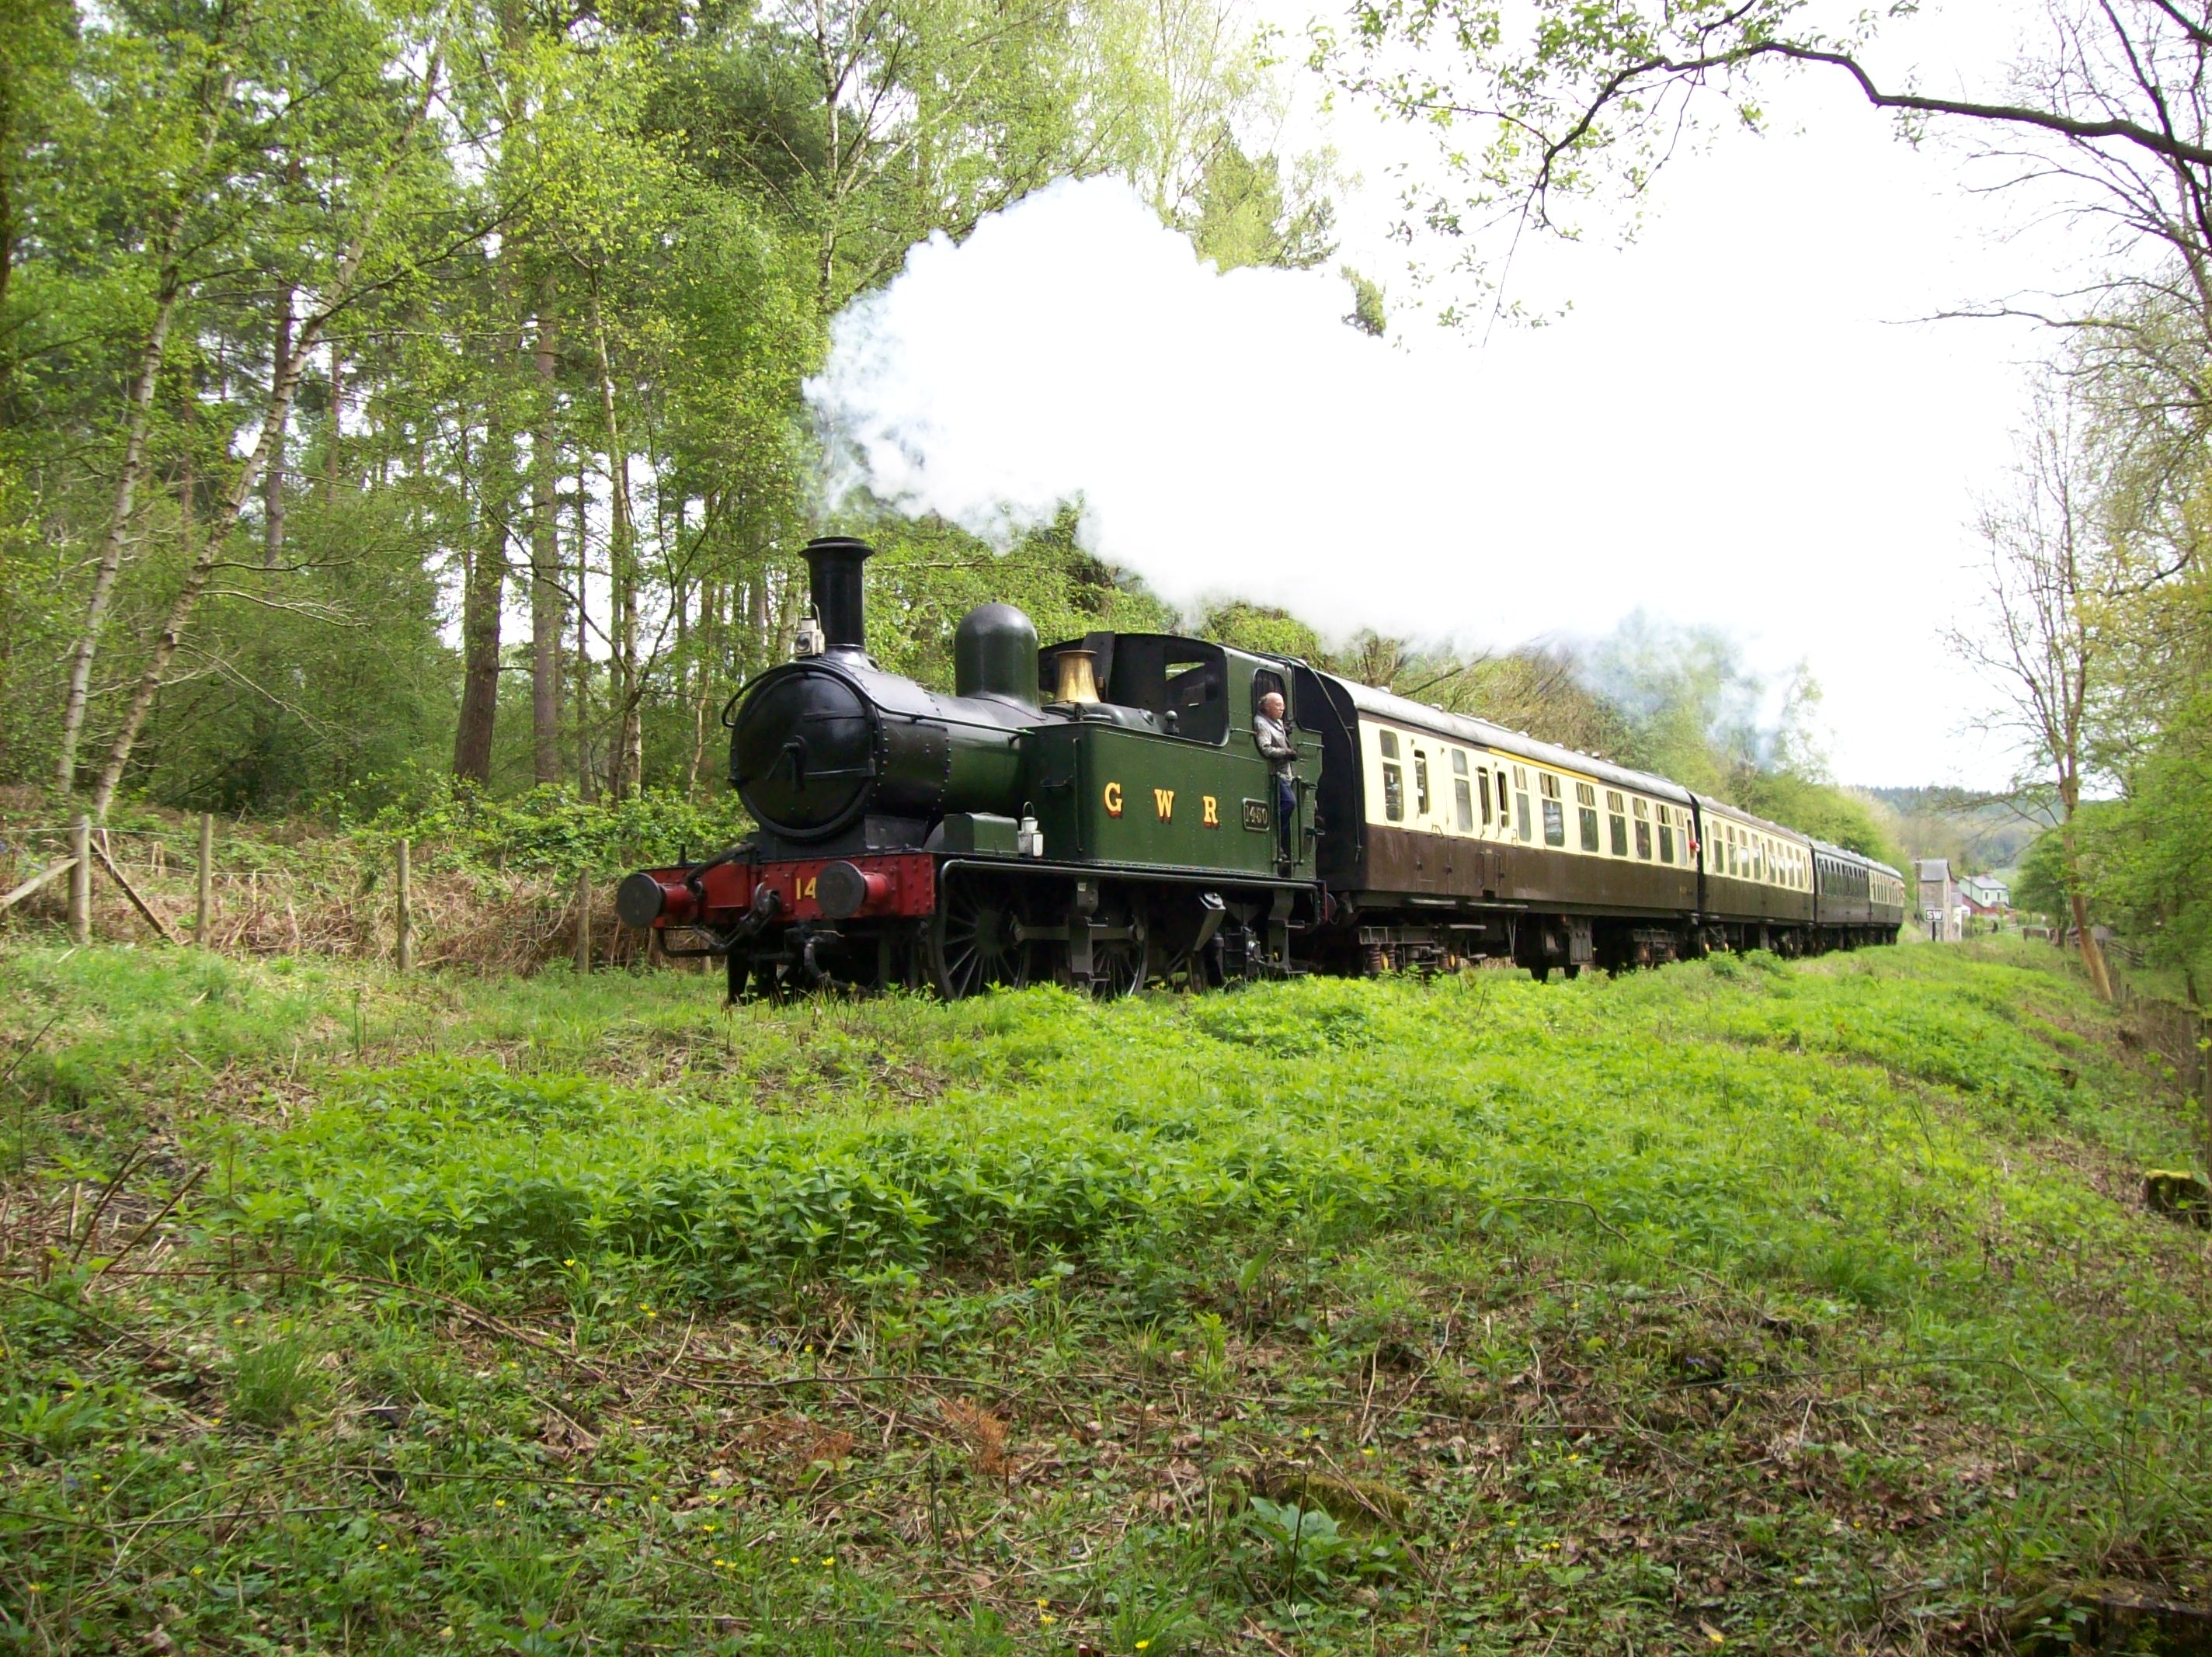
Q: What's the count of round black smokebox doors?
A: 1